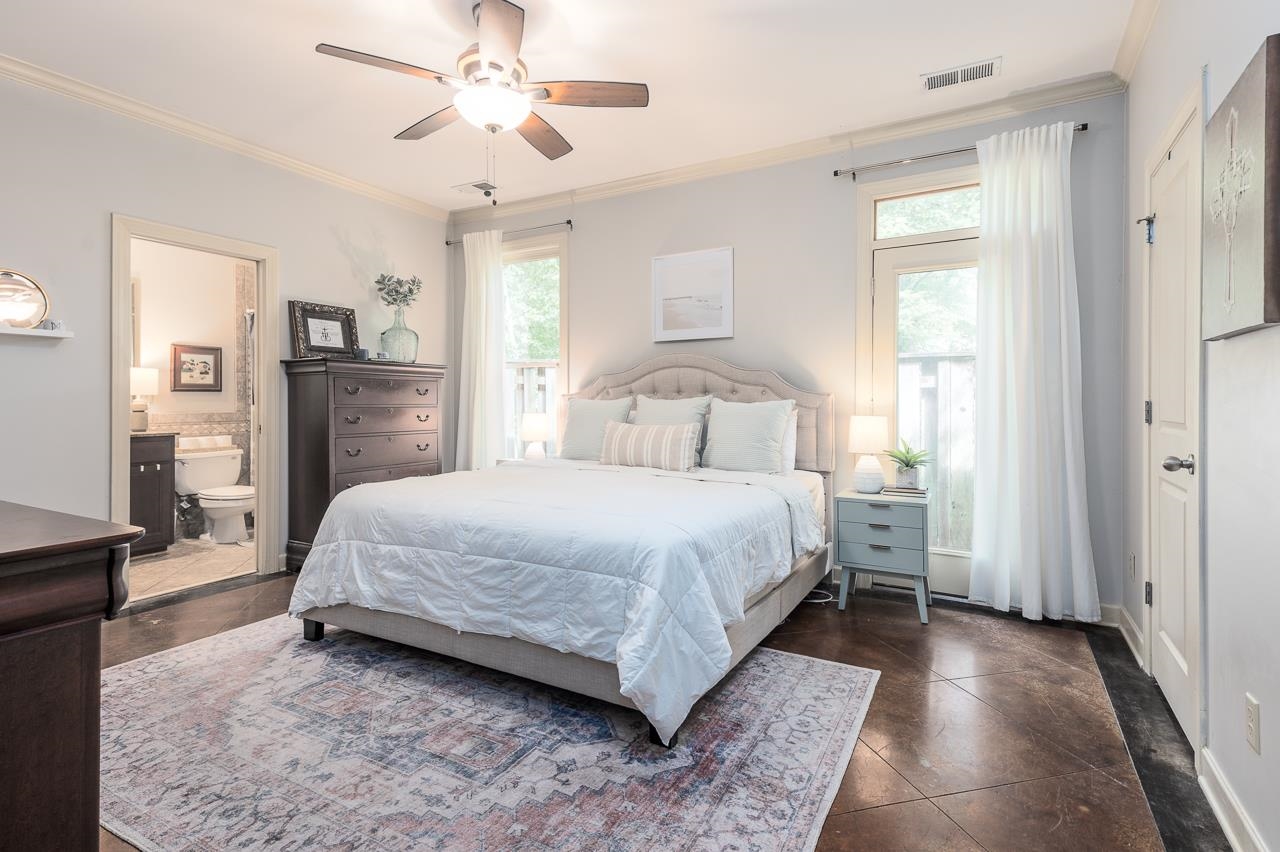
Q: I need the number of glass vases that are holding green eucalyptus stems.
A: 1